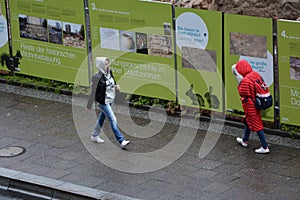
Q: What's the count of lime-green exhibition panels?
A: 6